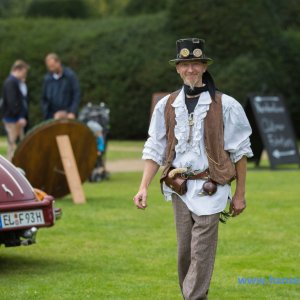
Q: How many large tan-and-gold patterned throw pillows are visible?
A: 0